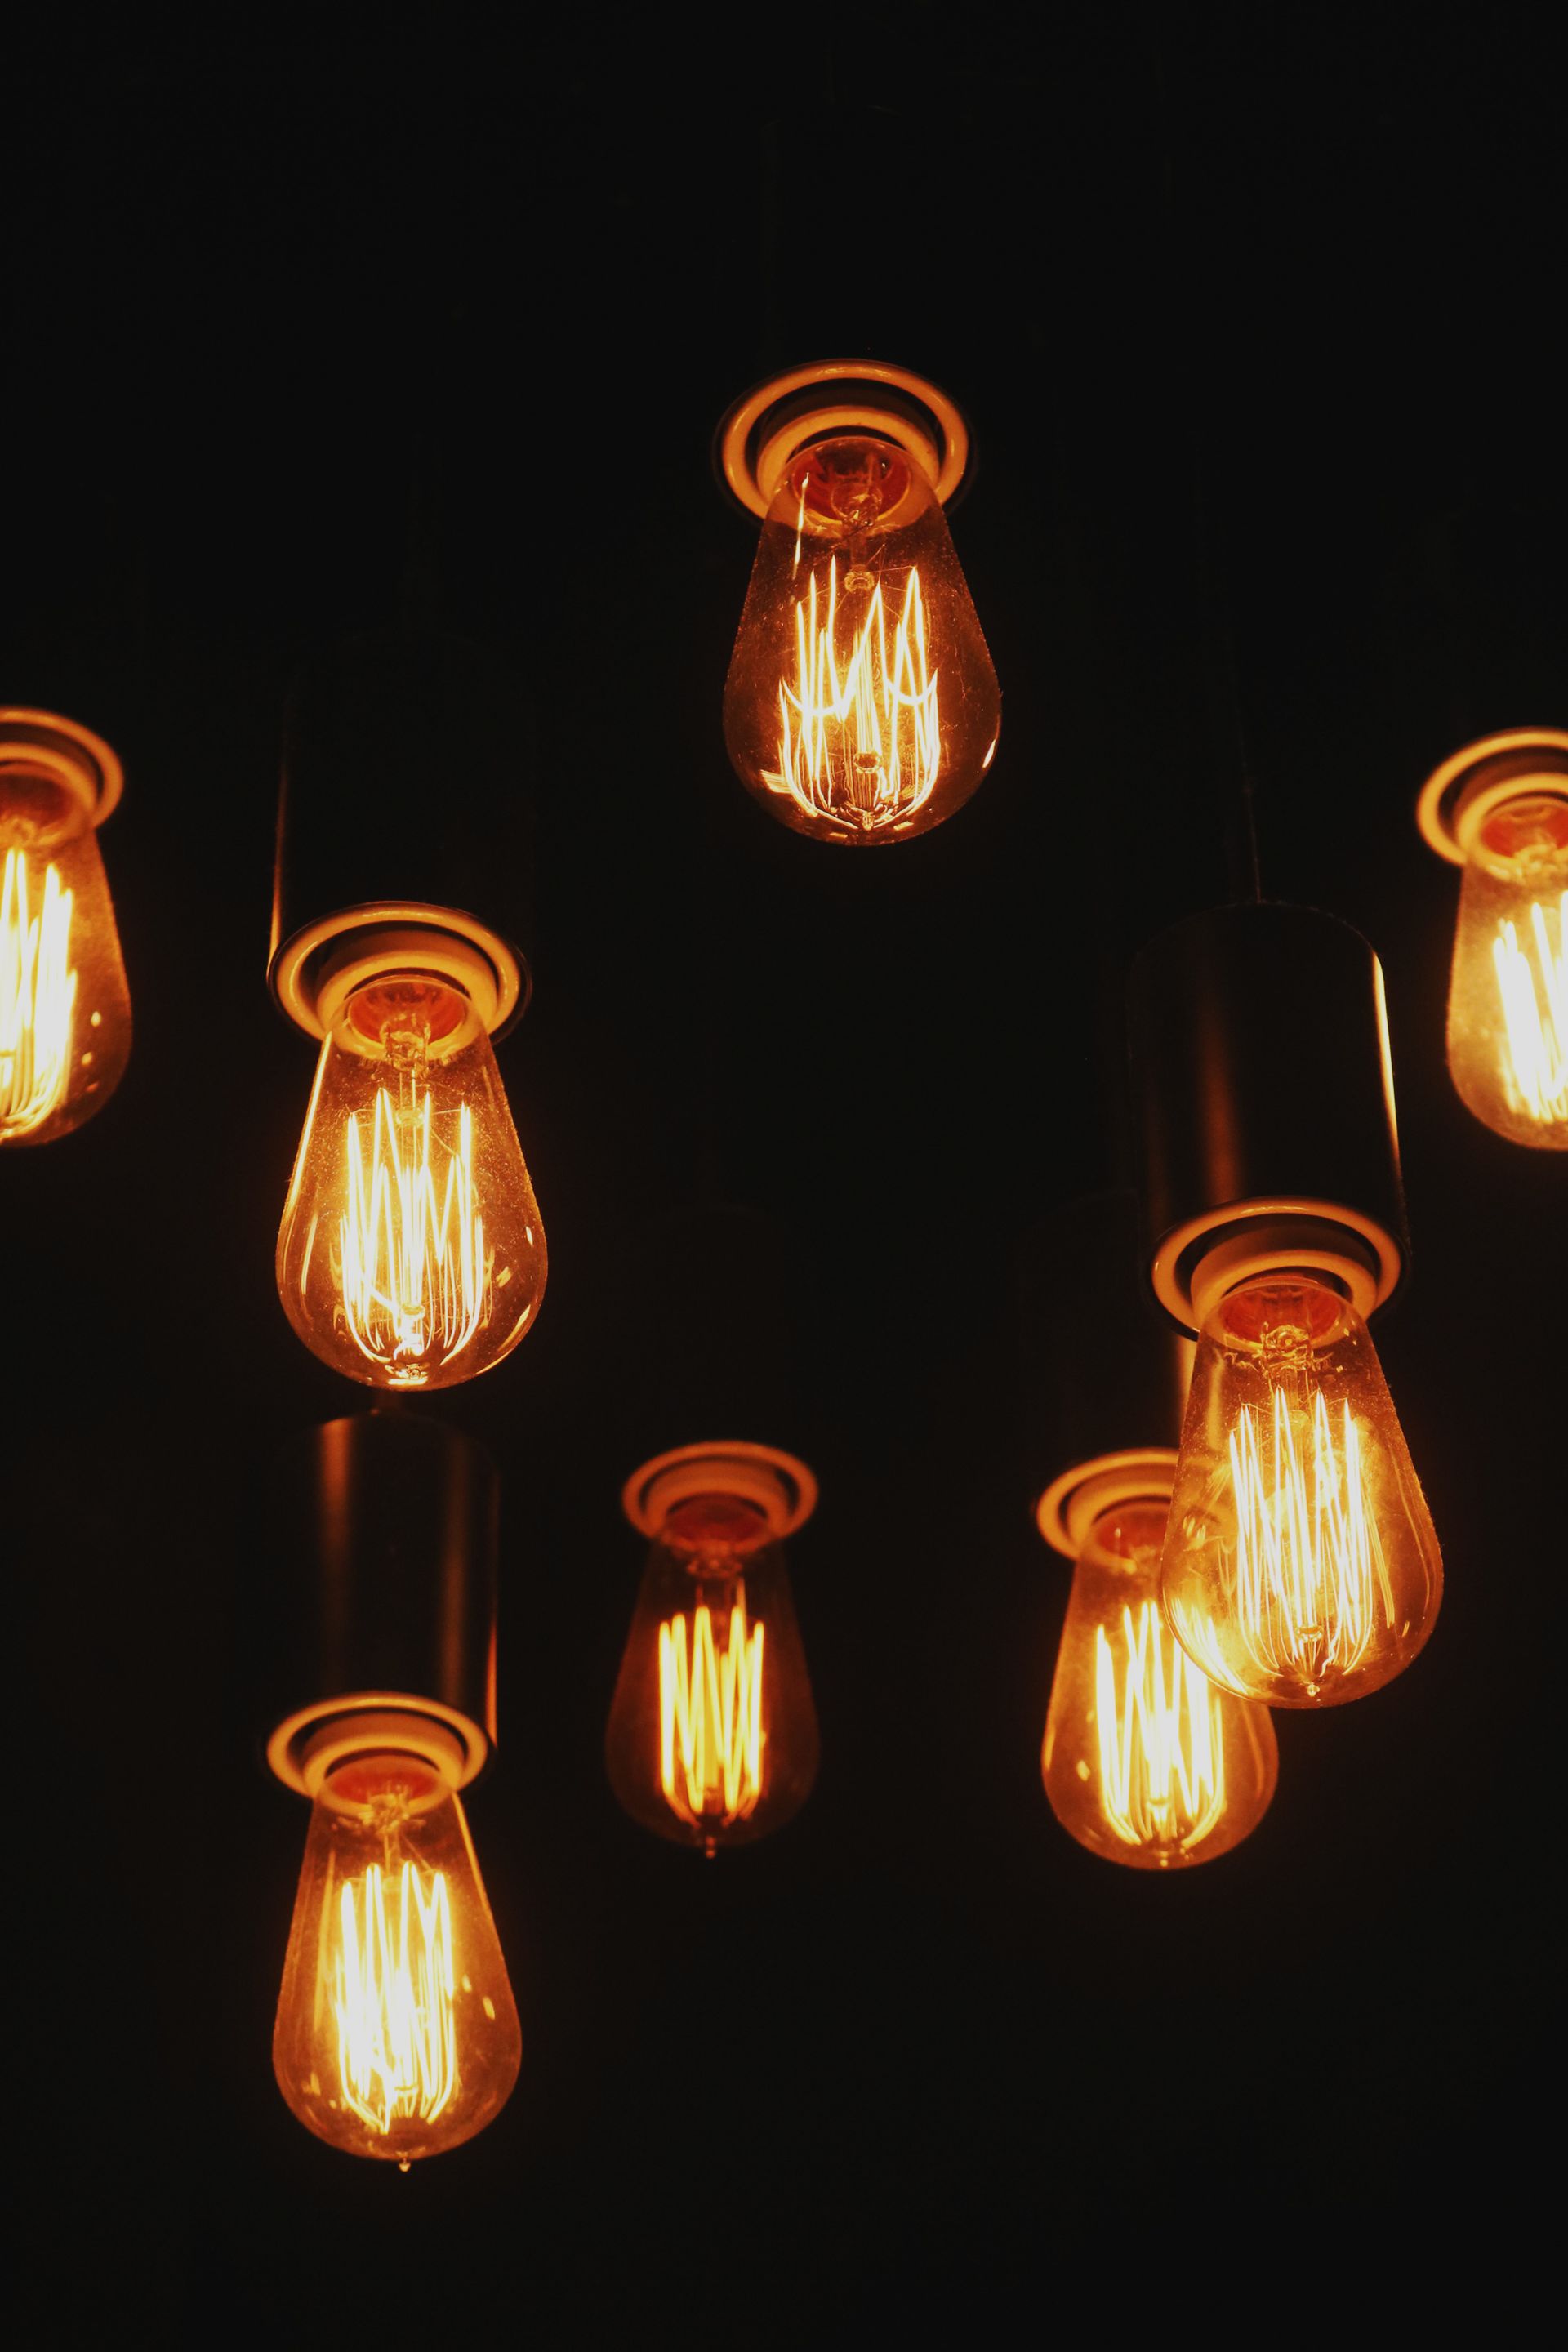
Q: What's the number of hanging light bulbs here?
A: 8